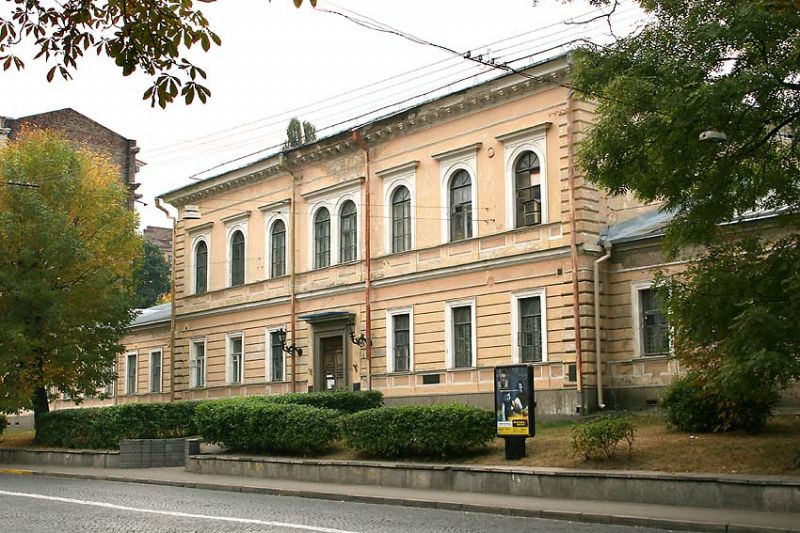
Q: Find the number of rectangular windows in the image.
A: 9